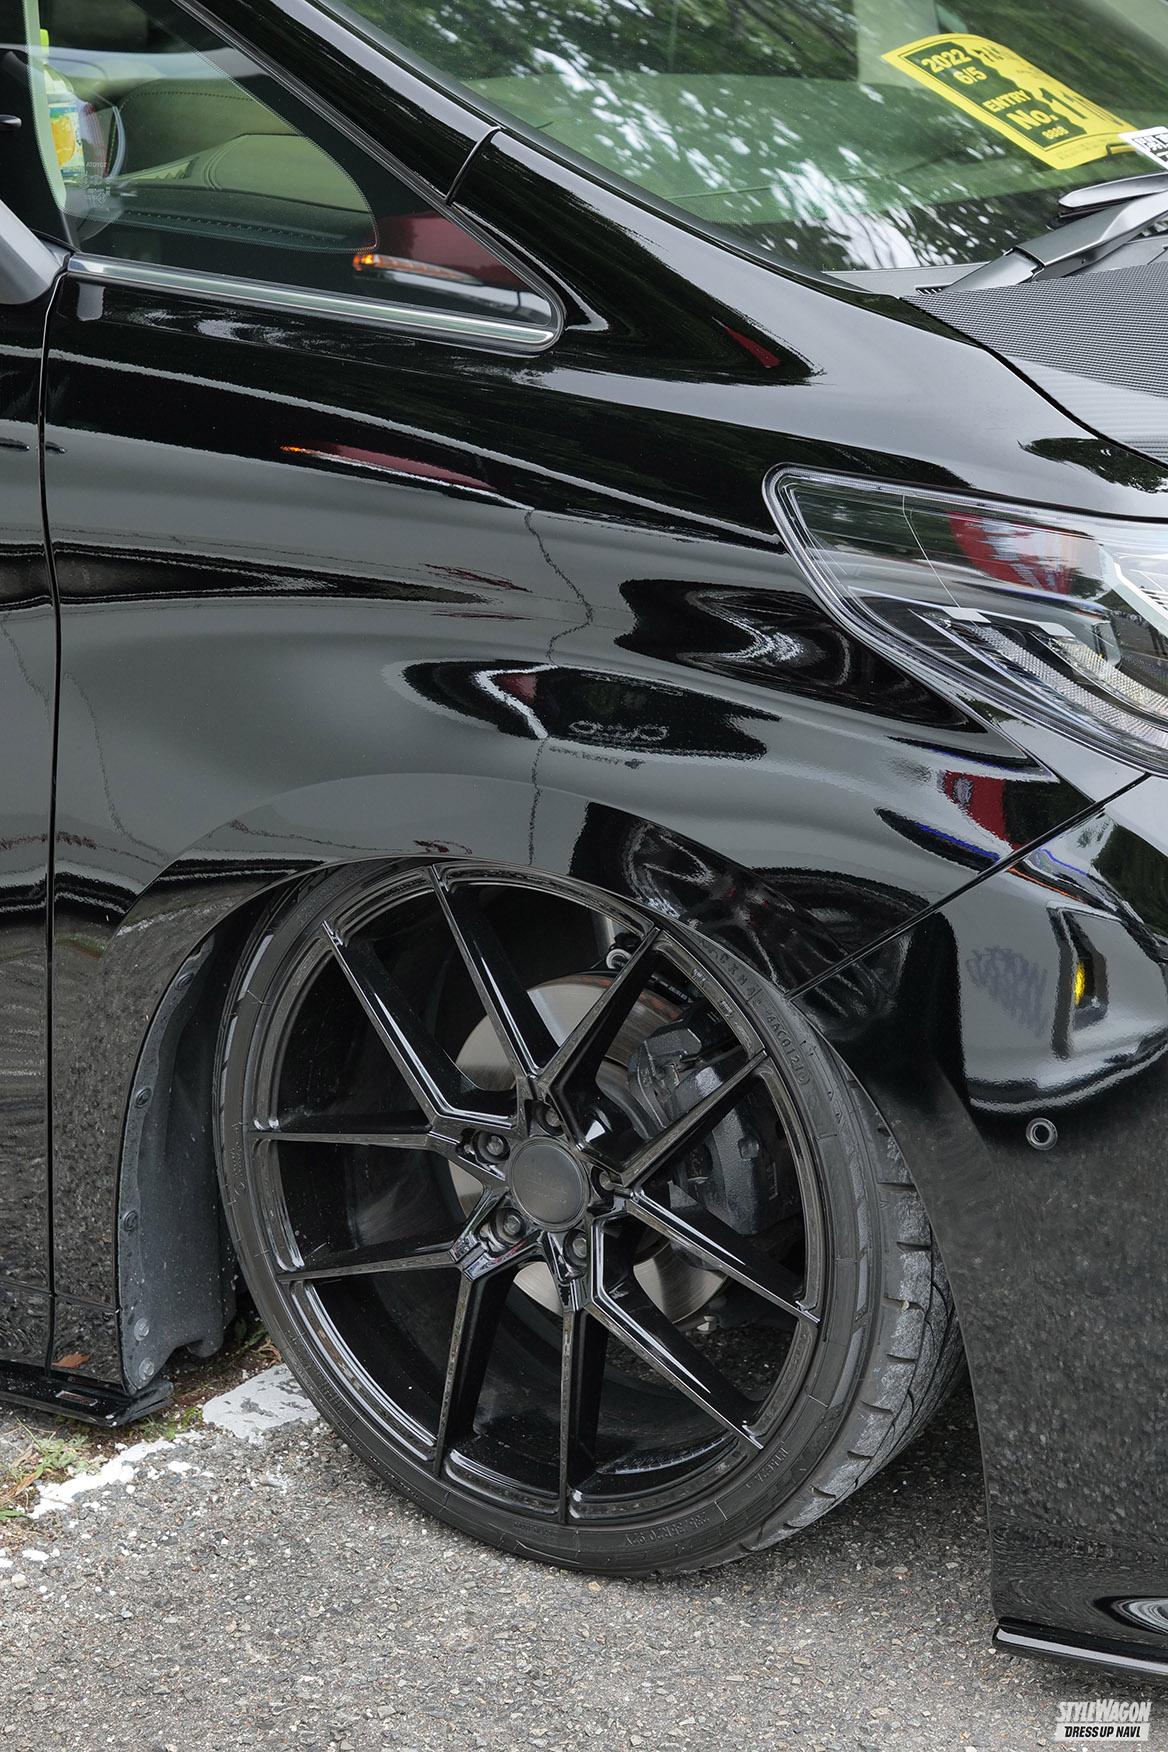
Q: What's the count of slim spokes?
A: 10